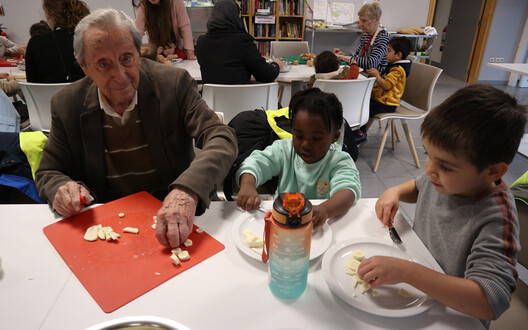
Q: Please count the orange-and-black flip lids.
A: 1